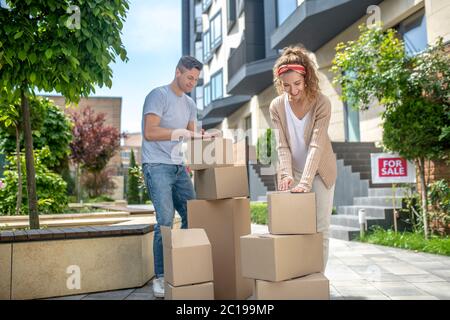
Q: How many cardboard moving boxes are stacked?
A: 8